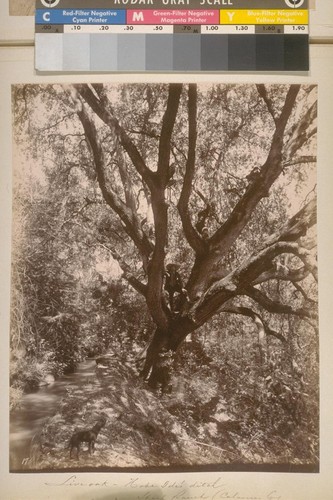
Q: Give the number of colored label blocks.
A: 3